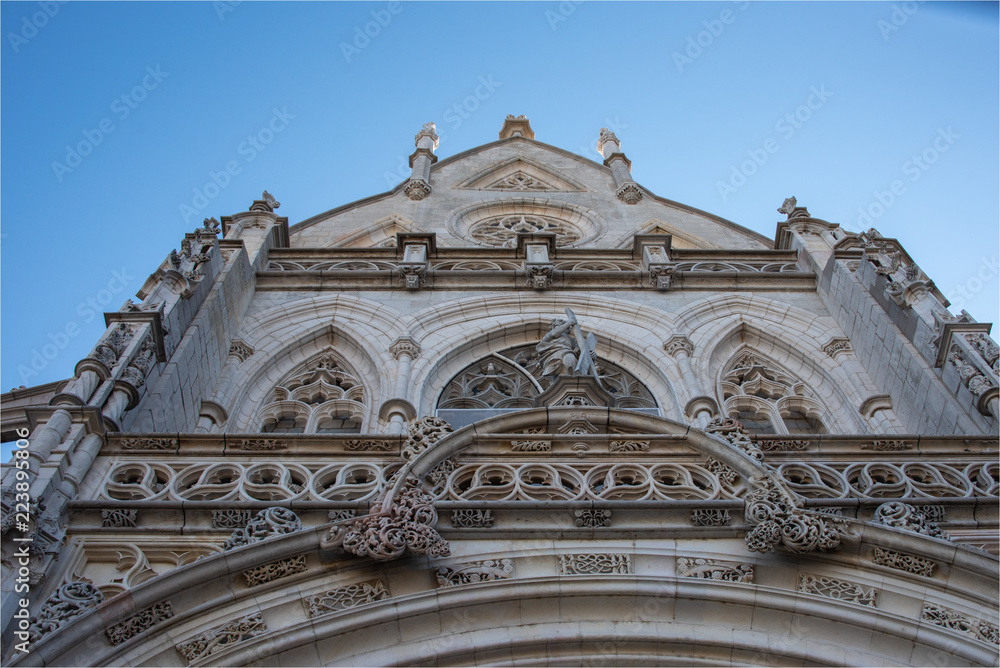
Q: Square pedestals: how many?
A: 3